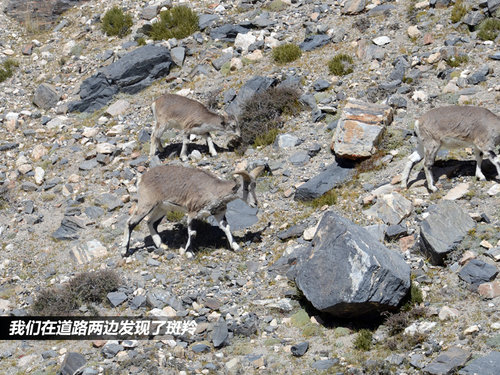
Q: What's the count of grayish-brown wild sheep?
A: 3